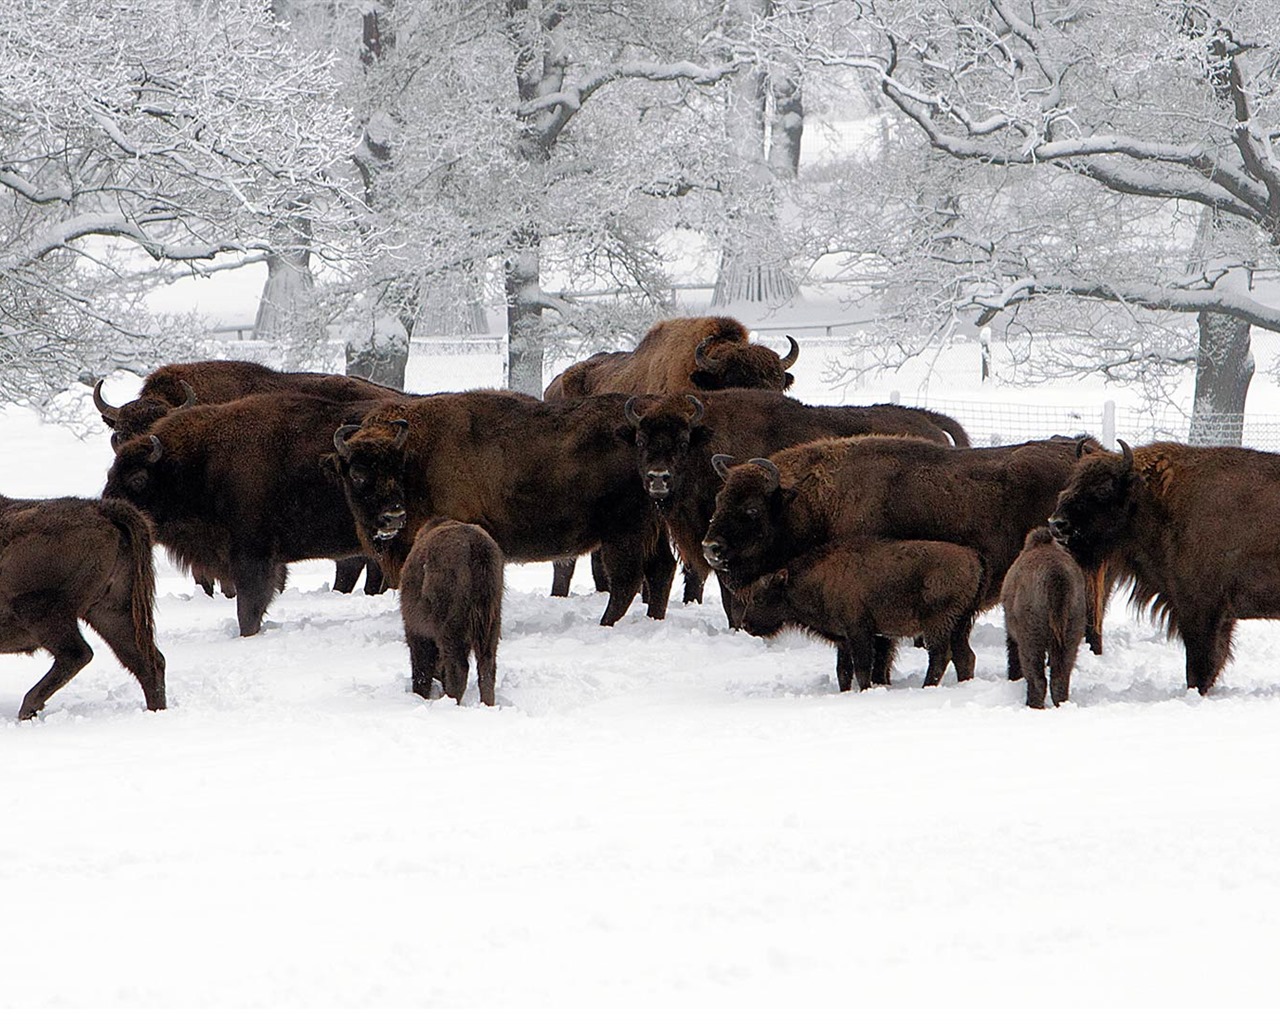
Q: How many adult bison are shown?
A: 8